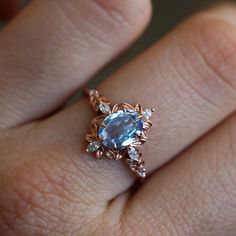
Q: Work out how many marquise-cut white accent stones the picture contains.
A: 4